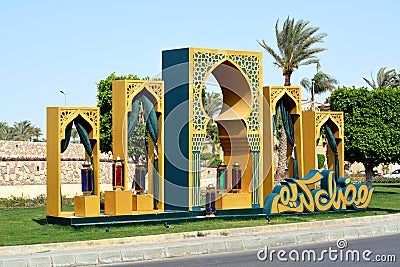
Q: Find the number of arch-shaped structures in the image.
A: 5